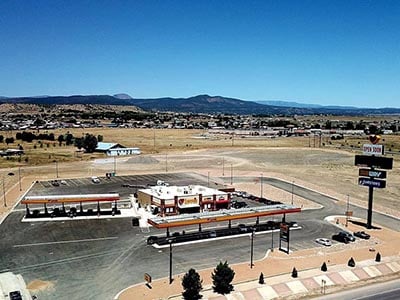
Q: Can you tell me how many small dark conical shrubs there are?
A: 5